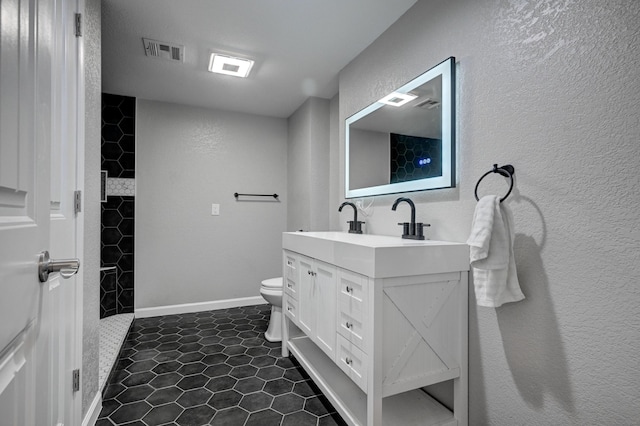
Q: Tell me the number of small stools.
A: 0